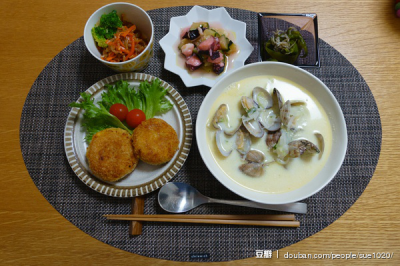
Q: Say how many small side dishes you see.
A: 3